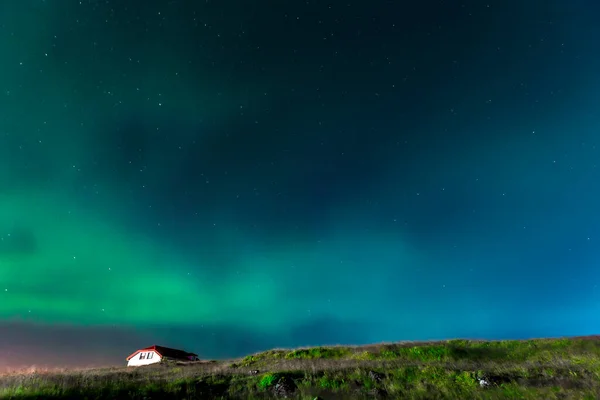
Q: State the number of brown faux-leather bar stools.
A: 0